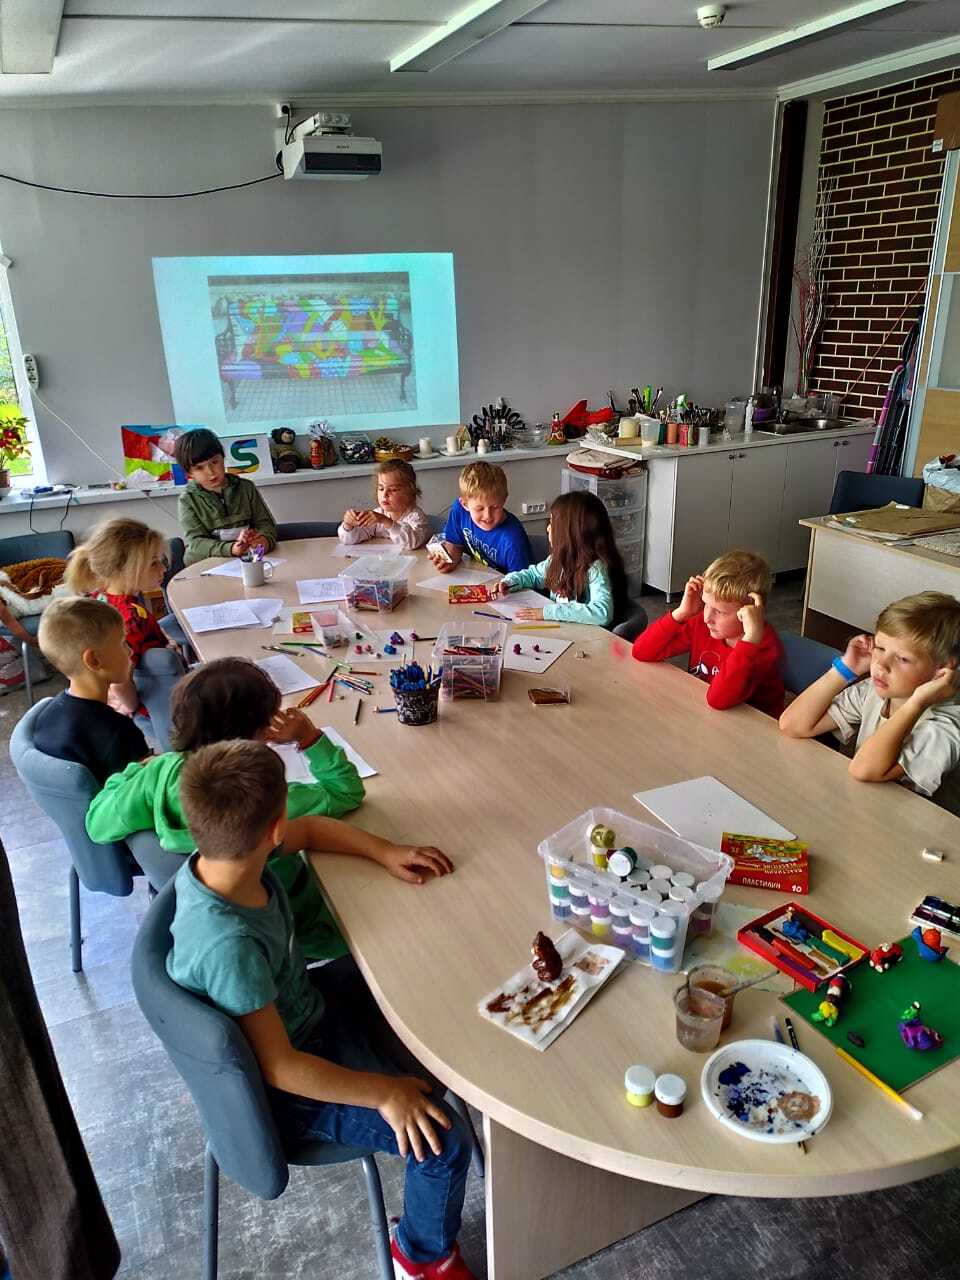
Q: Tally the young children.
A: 10